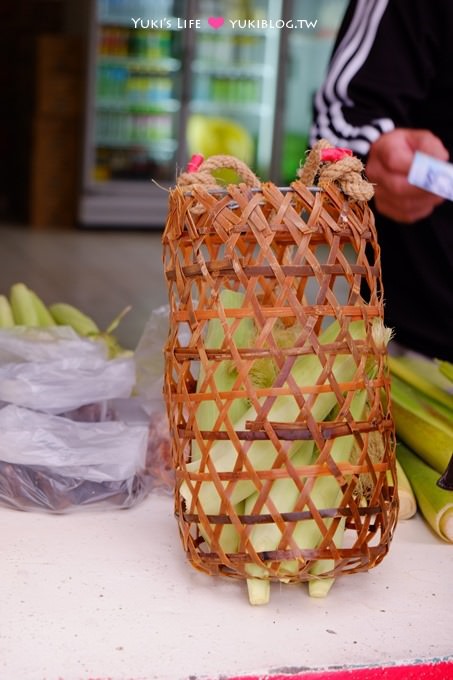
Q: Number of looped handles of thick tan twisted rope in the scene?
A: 2